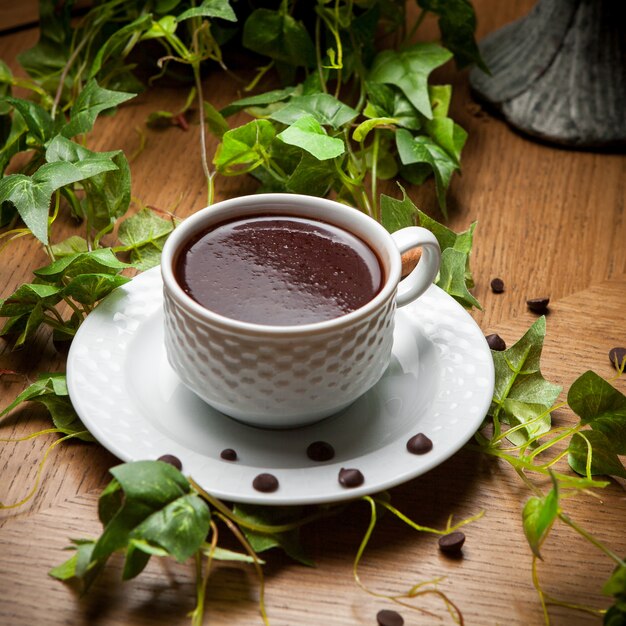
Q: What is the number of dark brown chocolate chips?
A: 12